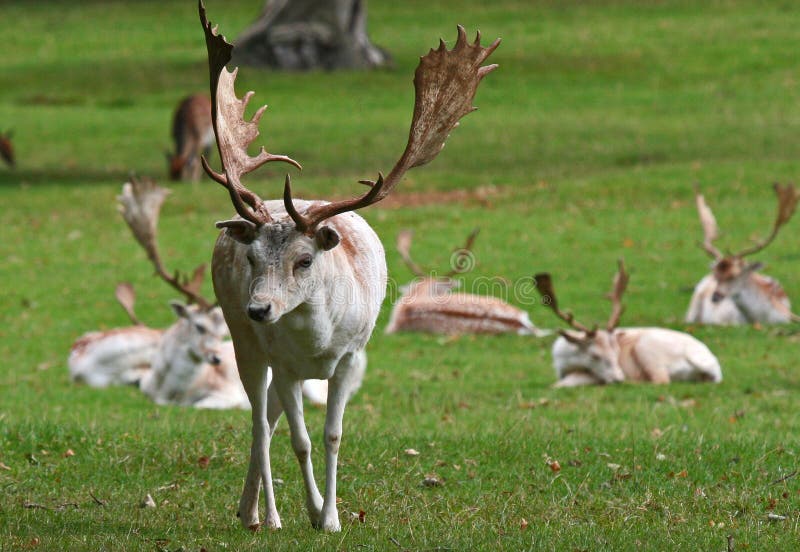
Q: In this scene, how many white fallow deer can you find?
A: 6